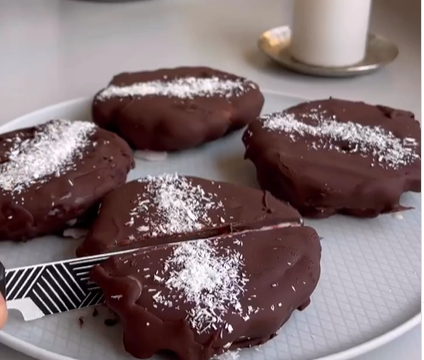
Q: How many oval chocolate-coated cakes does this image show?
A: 4